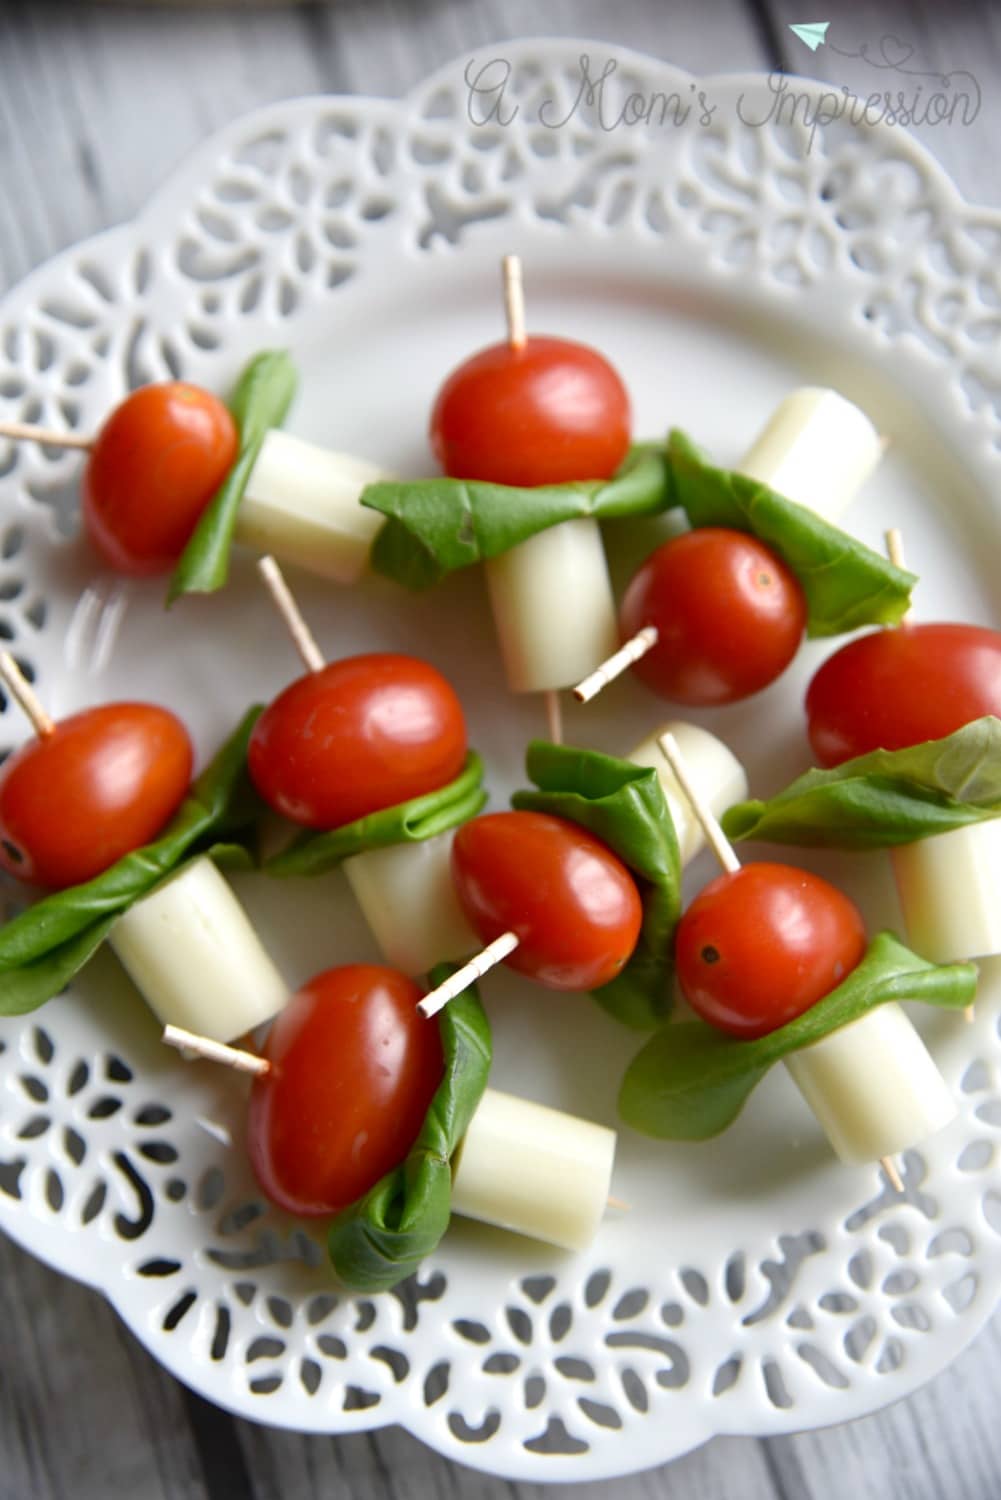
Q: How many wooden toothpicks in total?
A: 9